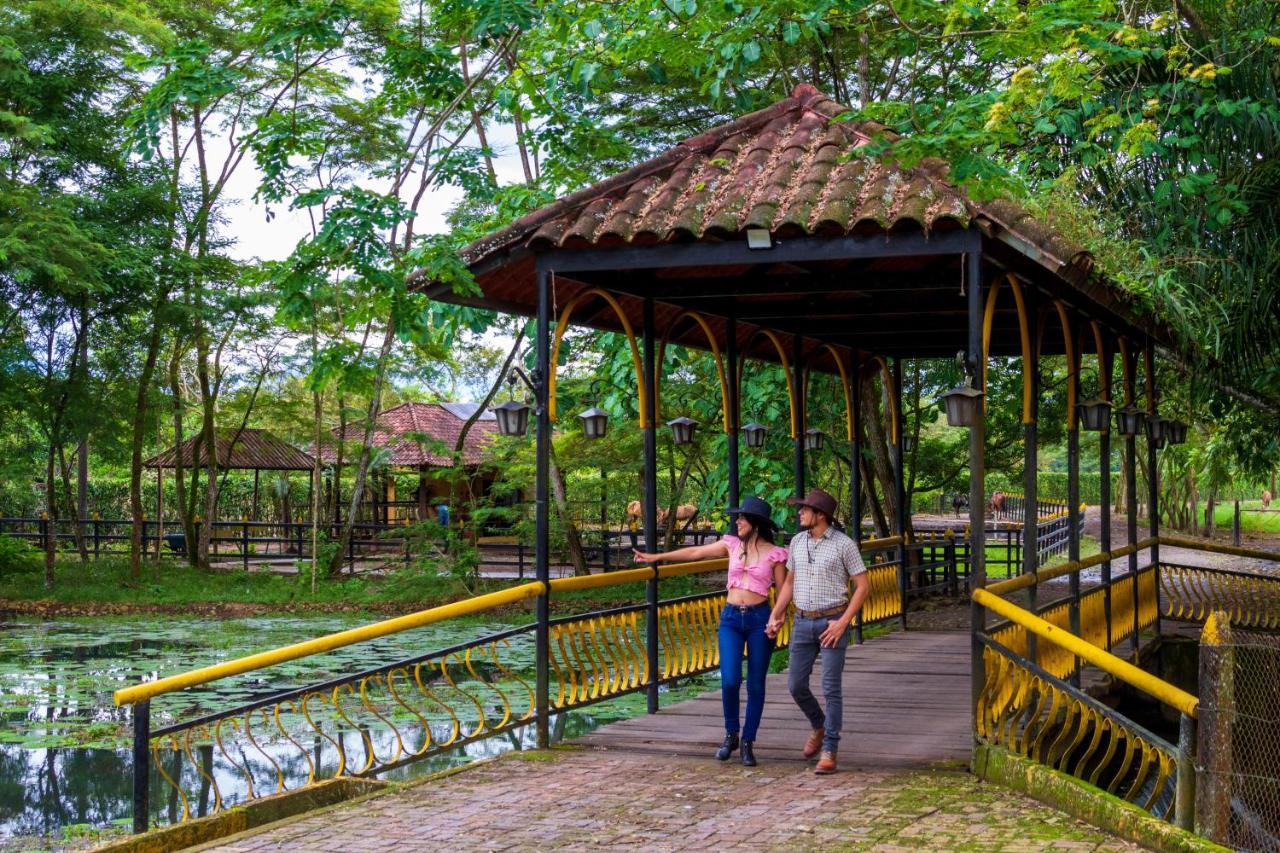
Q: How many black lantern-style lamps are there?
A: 11